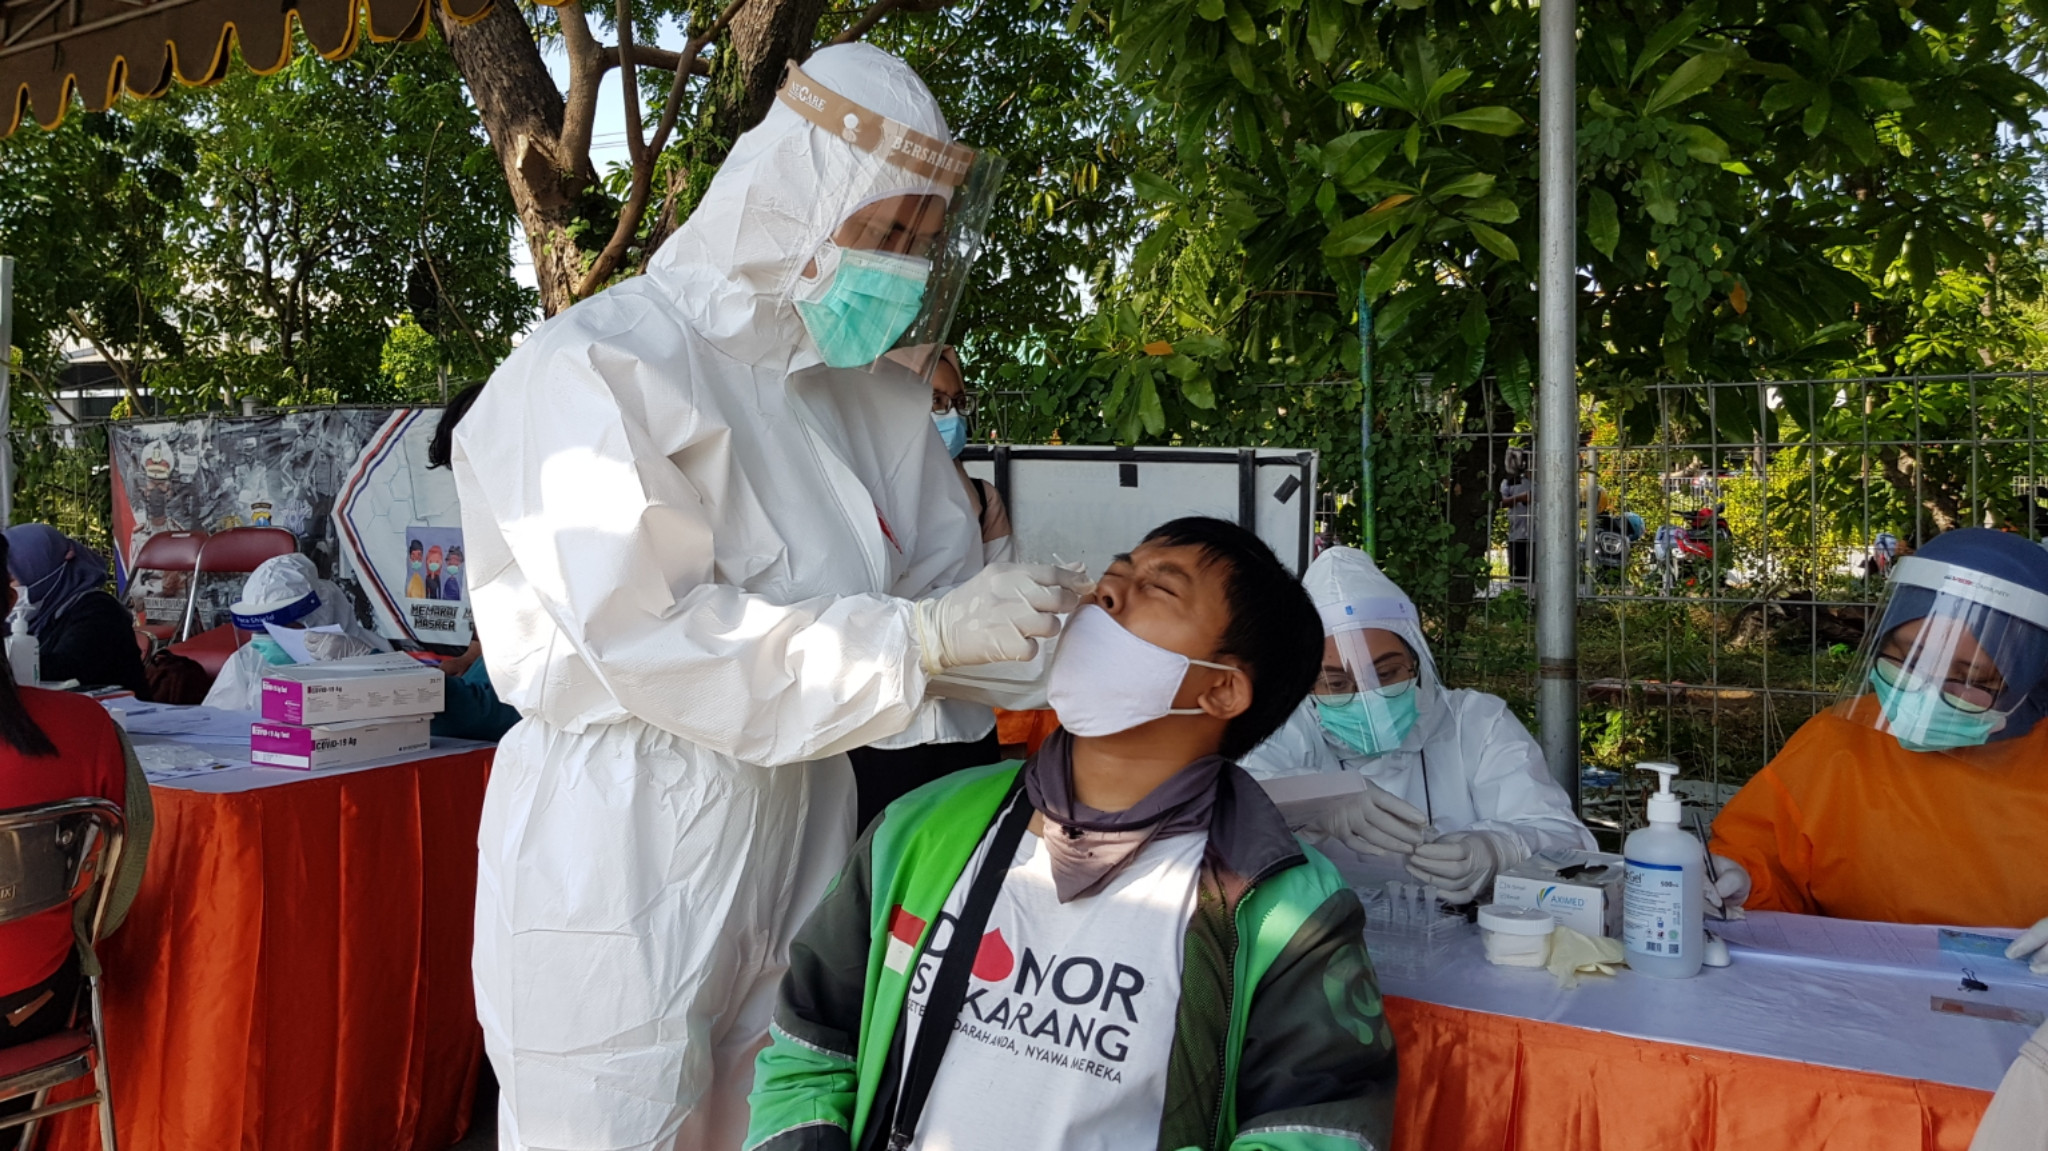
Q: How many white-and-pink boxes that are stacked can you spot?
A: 2